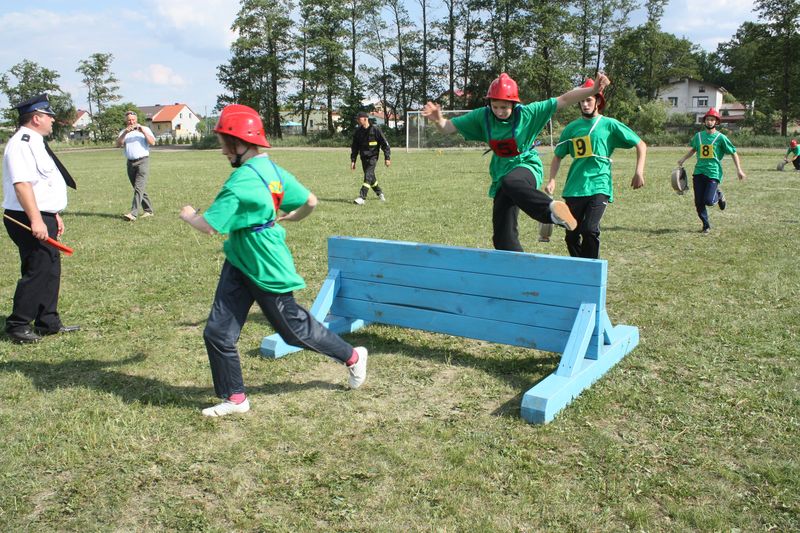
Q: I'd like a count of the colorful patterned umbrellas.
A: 0